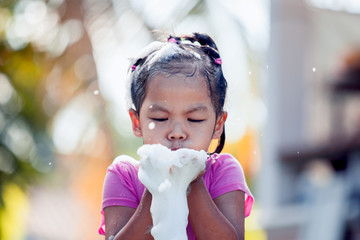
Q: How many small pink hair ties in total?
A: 3